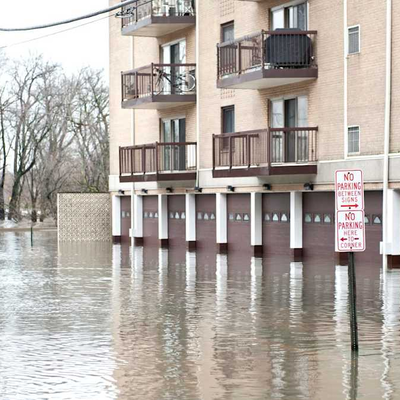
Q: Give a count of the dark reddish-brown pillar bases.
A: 9